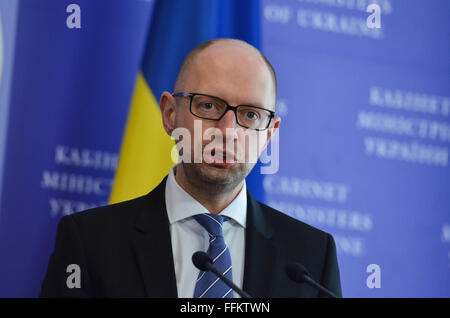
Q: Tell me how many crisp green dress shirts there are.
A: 0